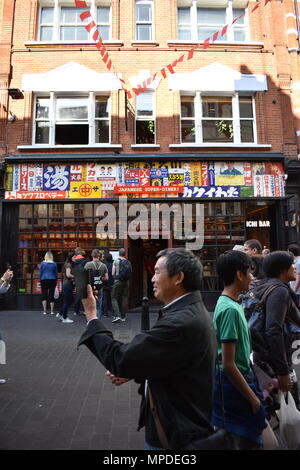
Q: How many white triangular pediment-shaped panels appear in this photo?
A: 2